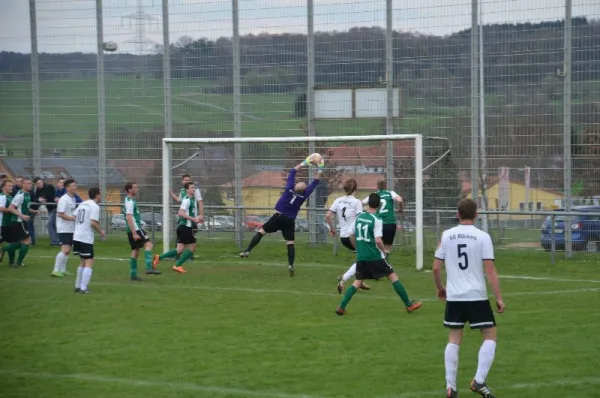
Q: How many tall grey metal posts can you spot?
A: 8